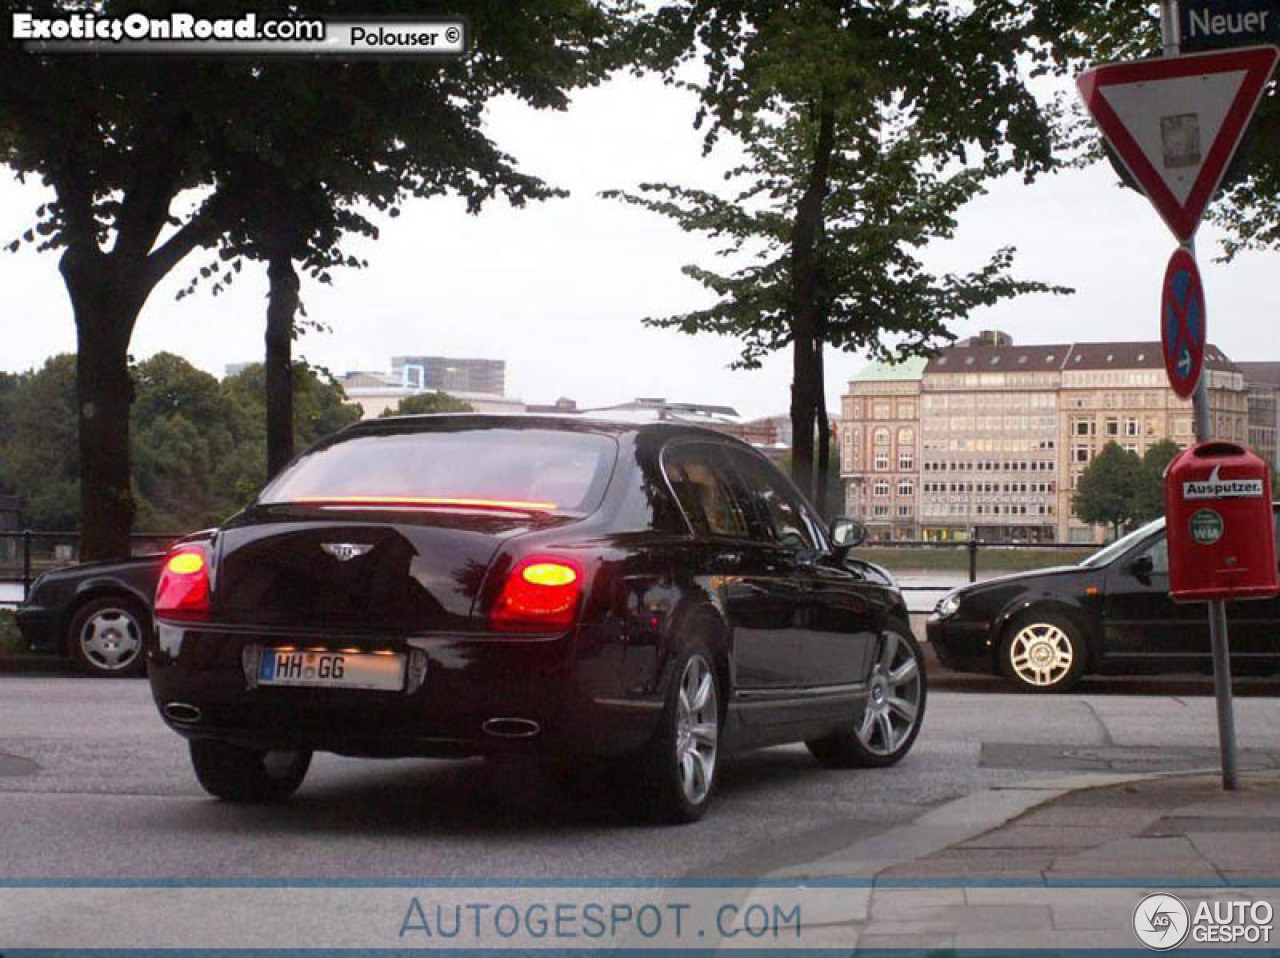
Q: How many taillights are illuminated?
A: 2